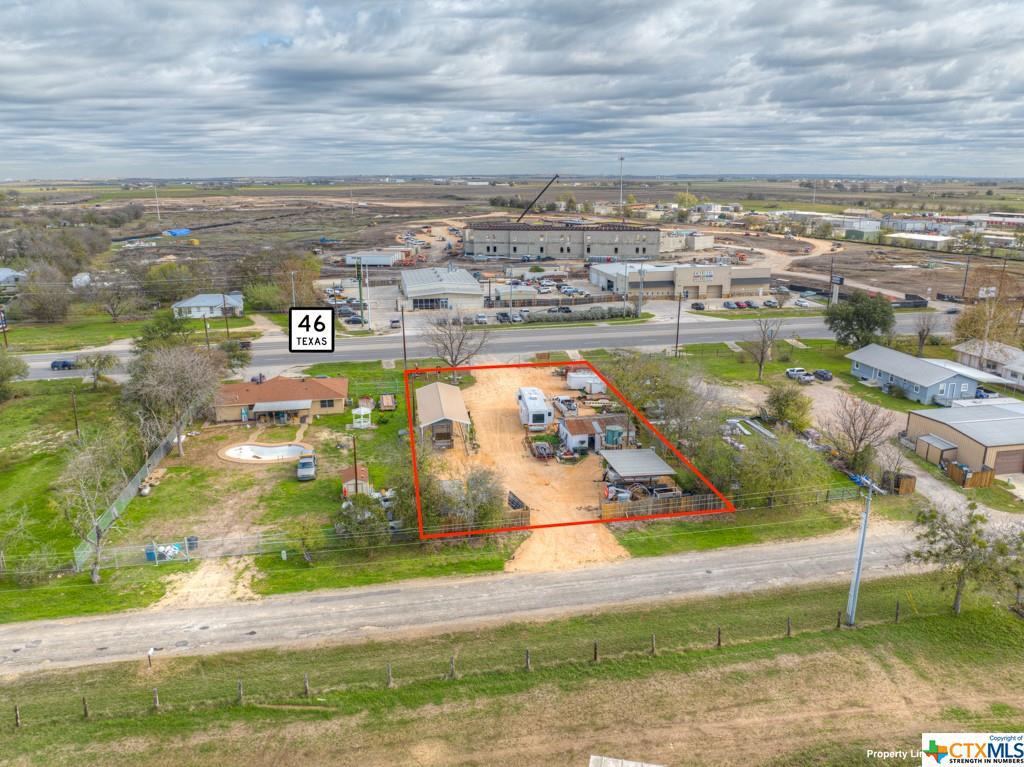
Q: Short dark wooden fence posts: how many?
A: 14